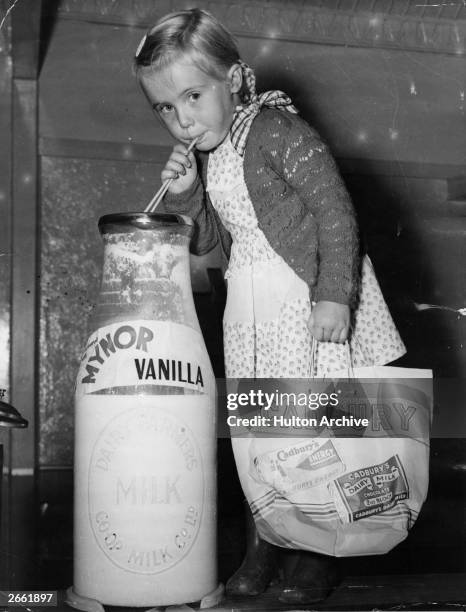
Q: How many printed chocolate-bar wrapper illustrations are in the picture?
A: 2